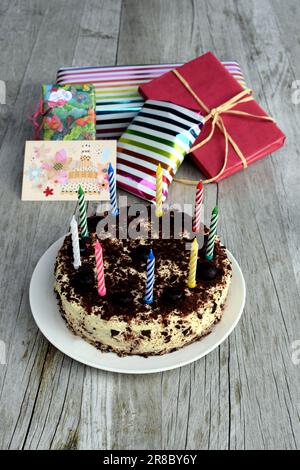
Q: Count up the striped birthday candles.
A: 8